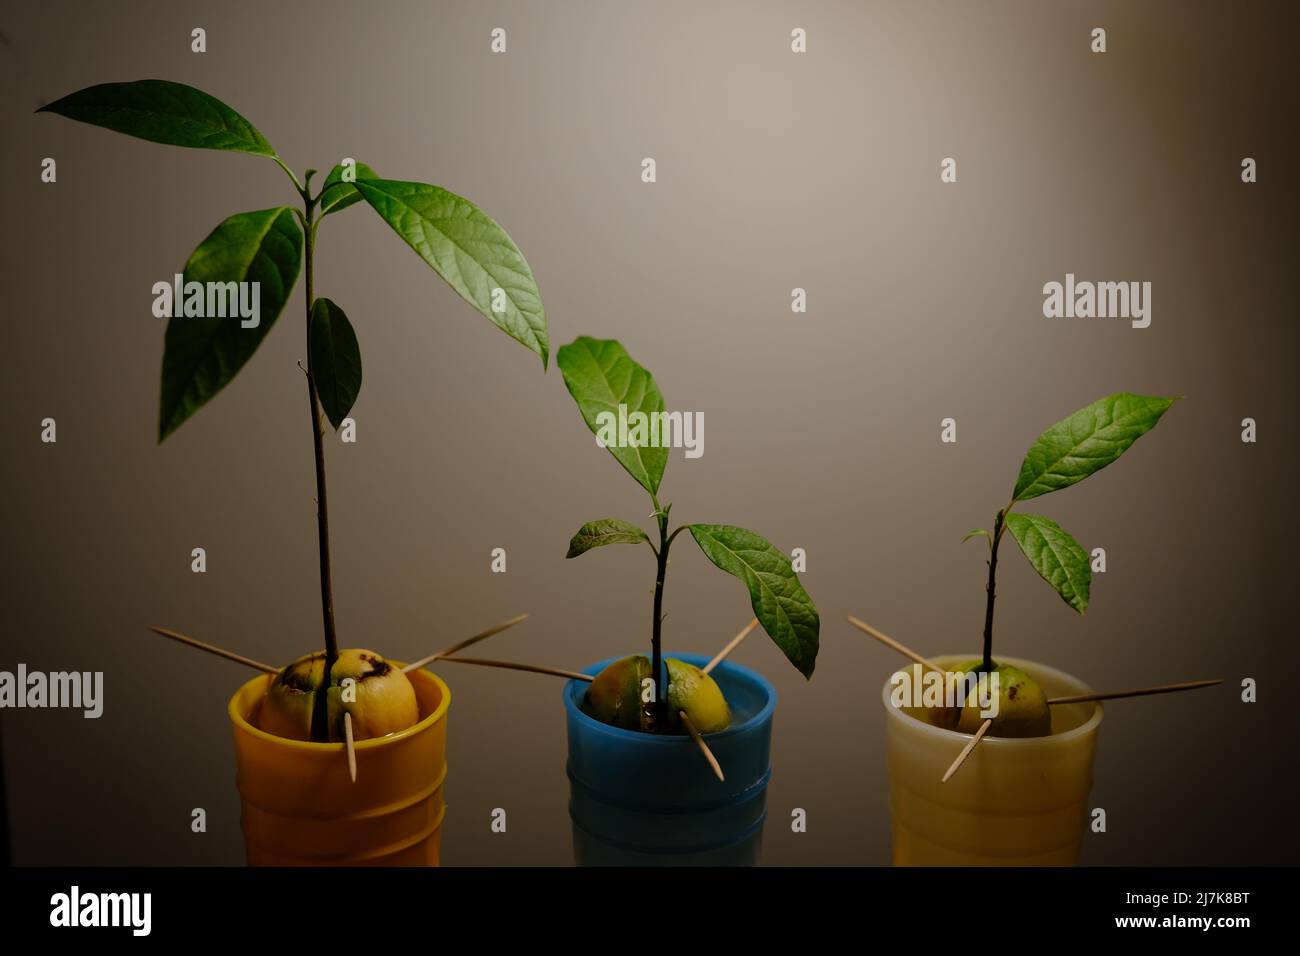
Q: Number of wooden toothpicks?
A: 9